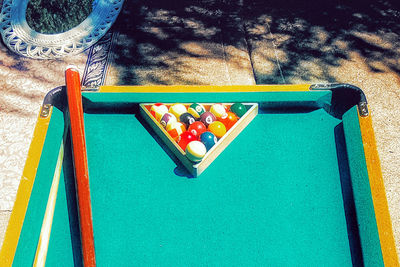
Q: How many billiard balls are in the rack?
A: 15